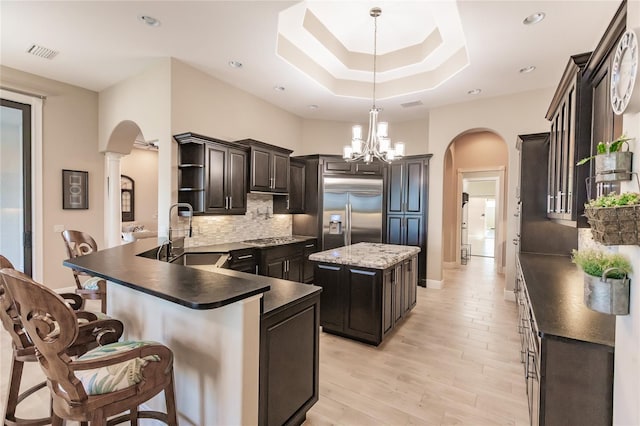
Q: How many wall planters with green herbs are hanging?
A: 3